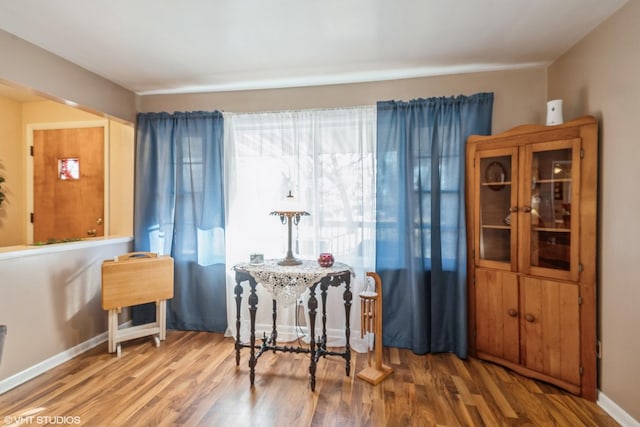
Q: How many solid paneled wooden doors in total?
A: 2